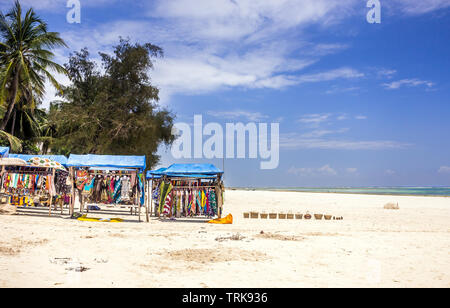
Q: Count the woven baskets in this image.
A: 10